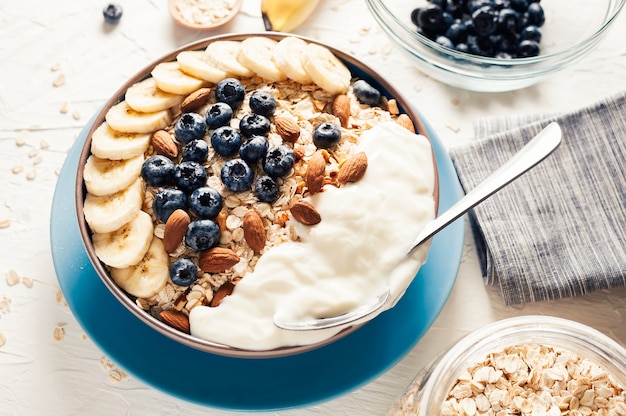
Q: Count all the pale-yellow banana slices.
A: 13